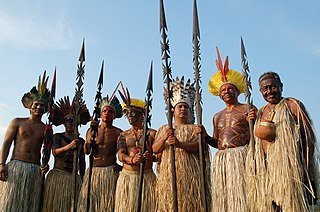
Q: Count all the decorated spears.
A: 7